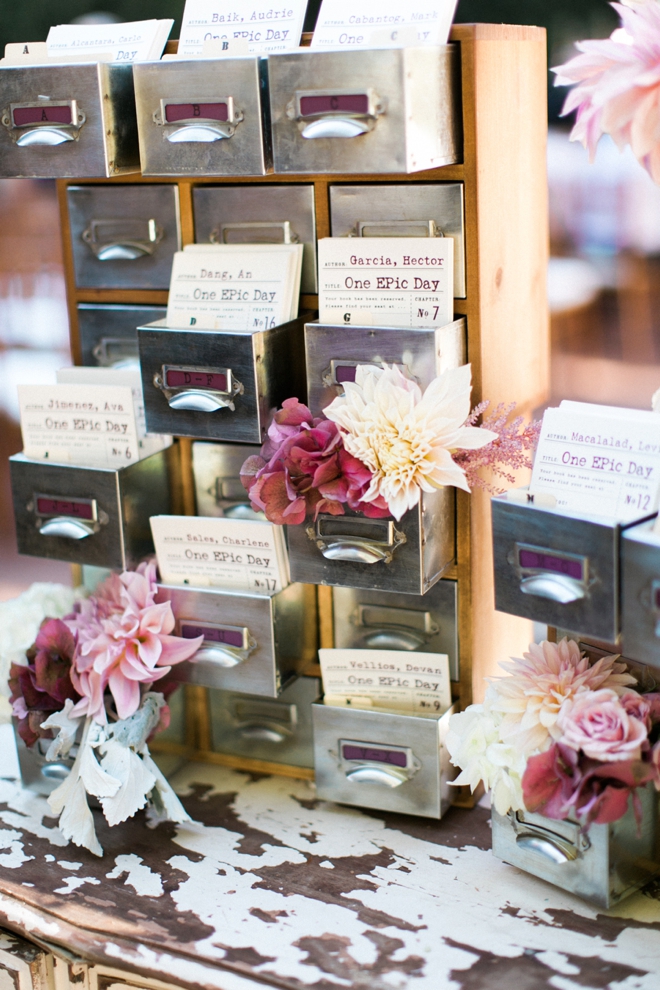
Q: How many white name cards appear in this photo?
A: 9